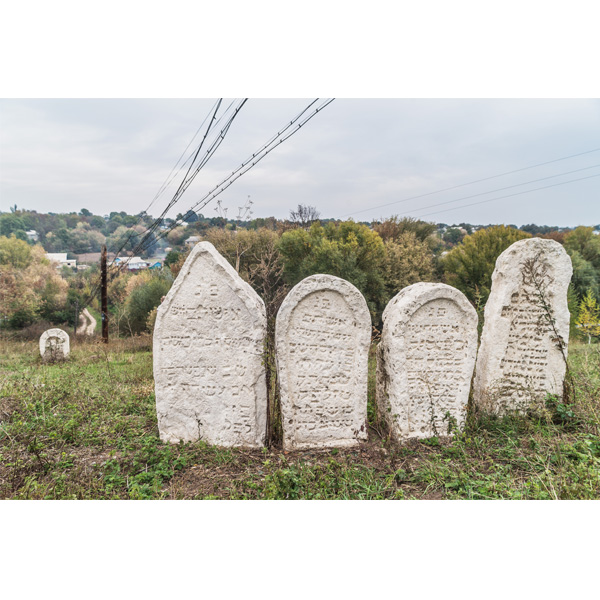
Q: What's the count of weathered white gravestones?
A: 5